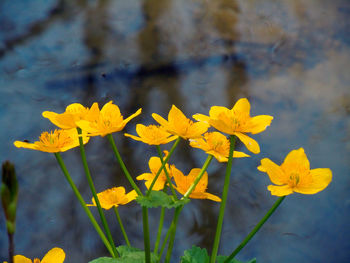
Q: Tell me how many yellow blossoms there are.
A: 12